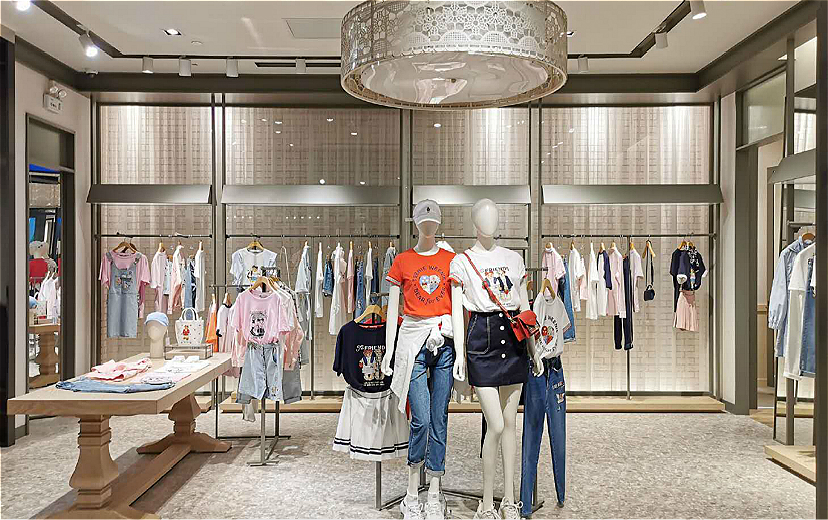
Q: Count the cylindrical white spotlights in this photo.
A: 9